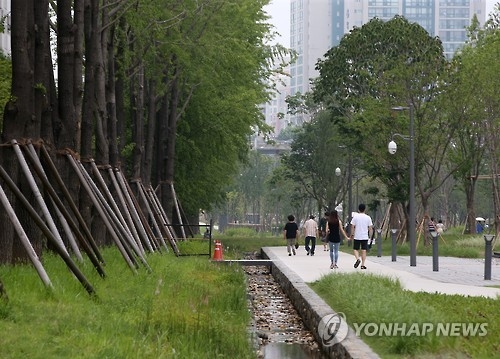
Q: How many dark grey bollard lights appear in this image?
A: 4